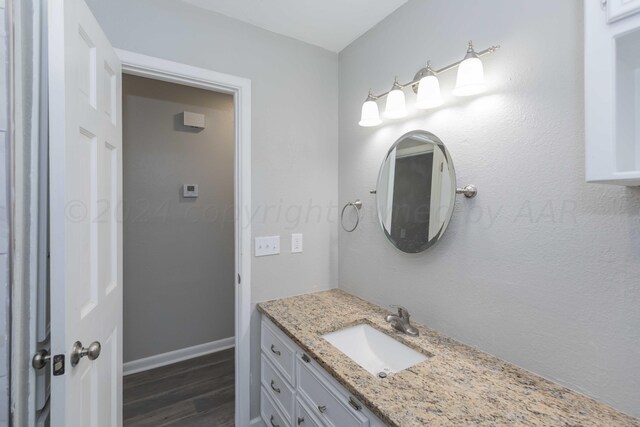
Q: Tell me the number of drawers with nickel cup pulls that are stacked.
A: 3